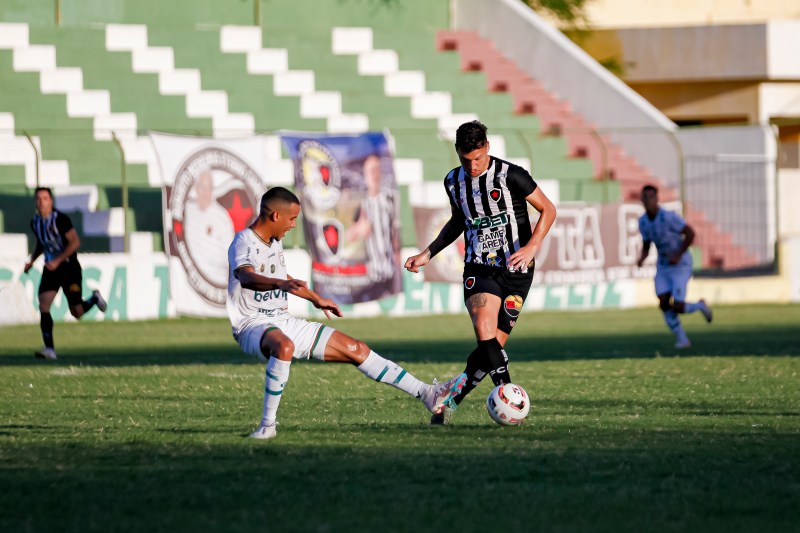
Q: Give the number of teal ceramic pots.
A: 0